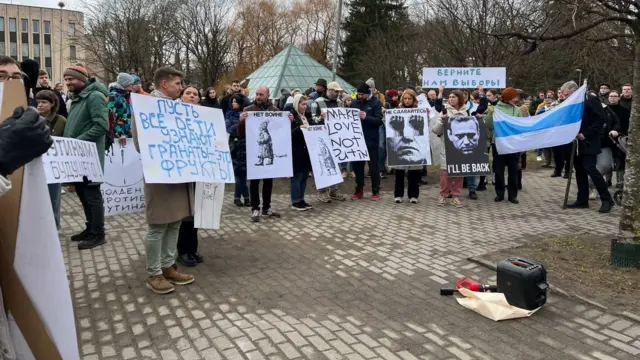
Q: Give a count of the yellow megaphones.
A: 0